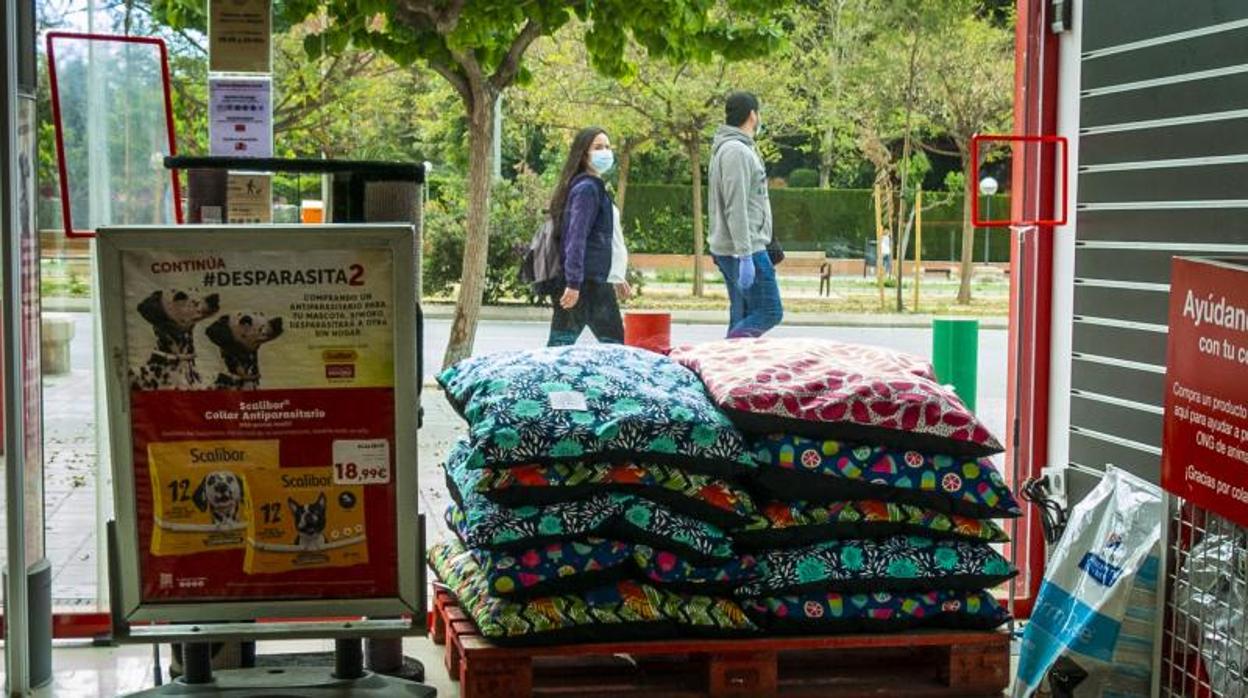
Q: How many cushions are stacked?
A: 10